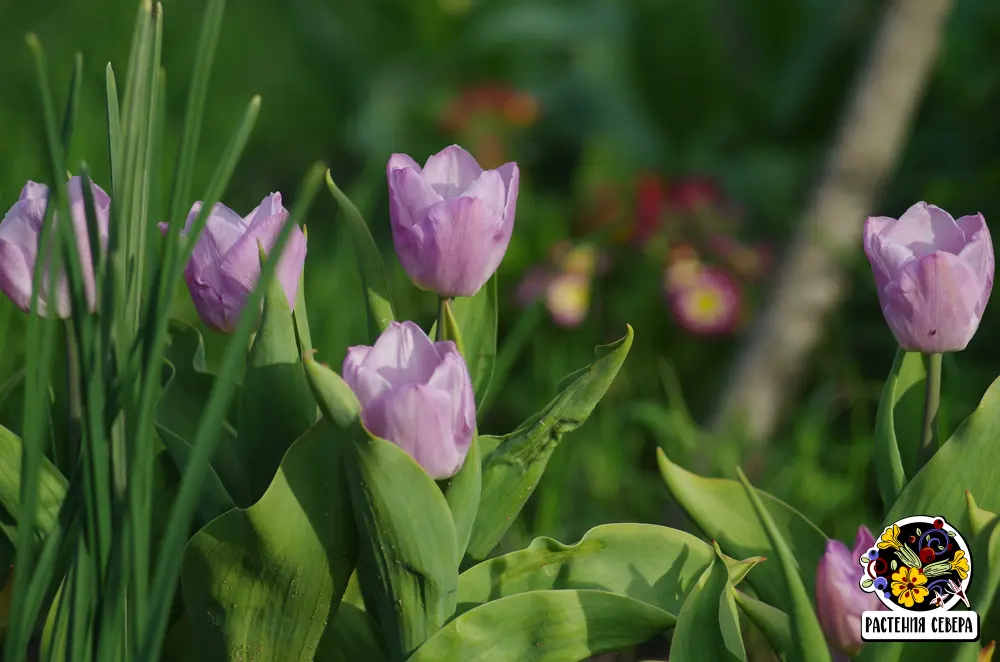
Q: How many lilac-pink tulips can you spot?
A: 6